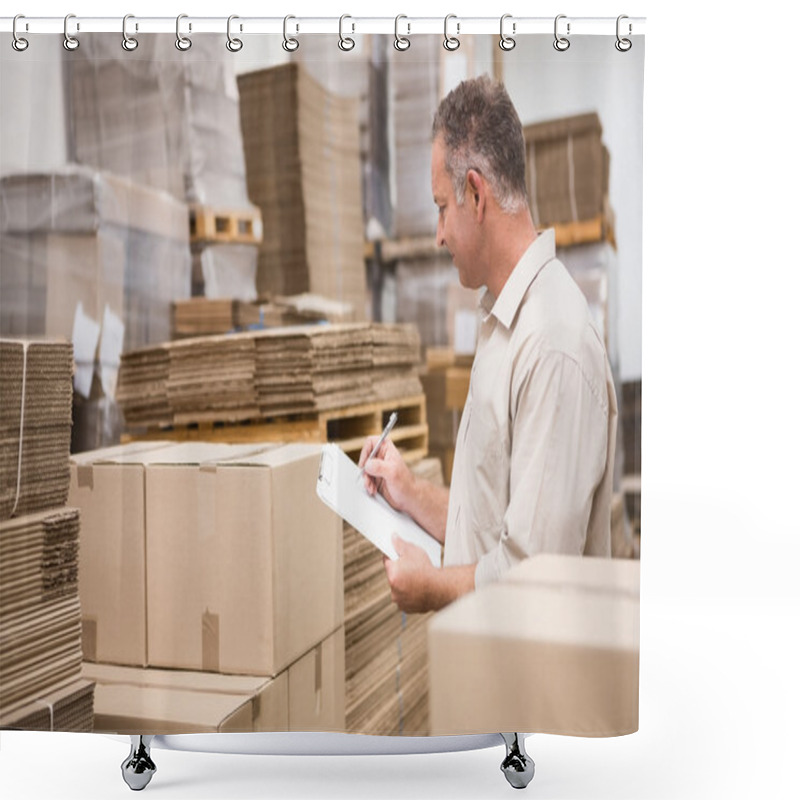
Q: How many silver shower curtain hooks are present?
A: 12